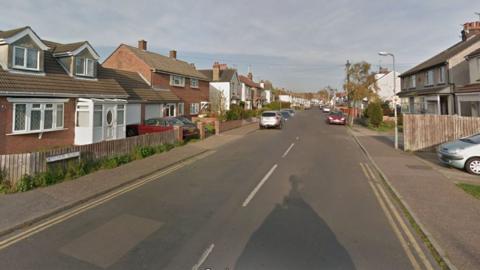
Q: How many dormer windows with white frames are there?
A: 2